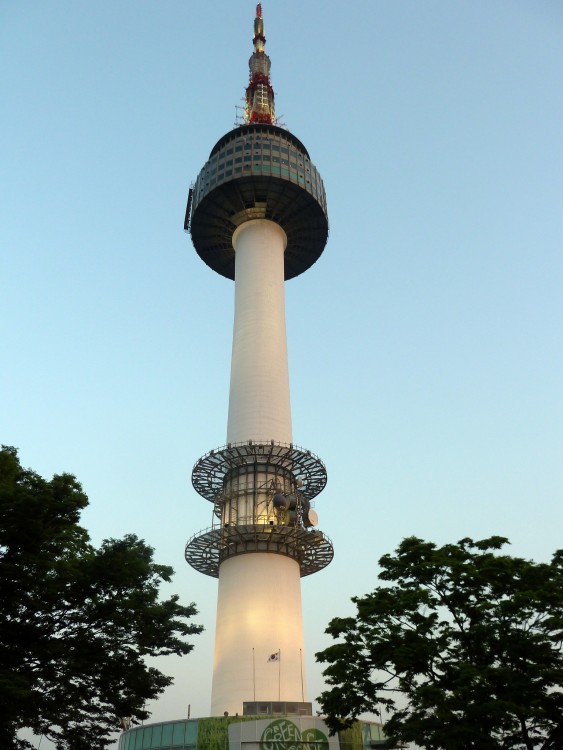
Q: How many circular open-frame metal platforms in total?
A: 2